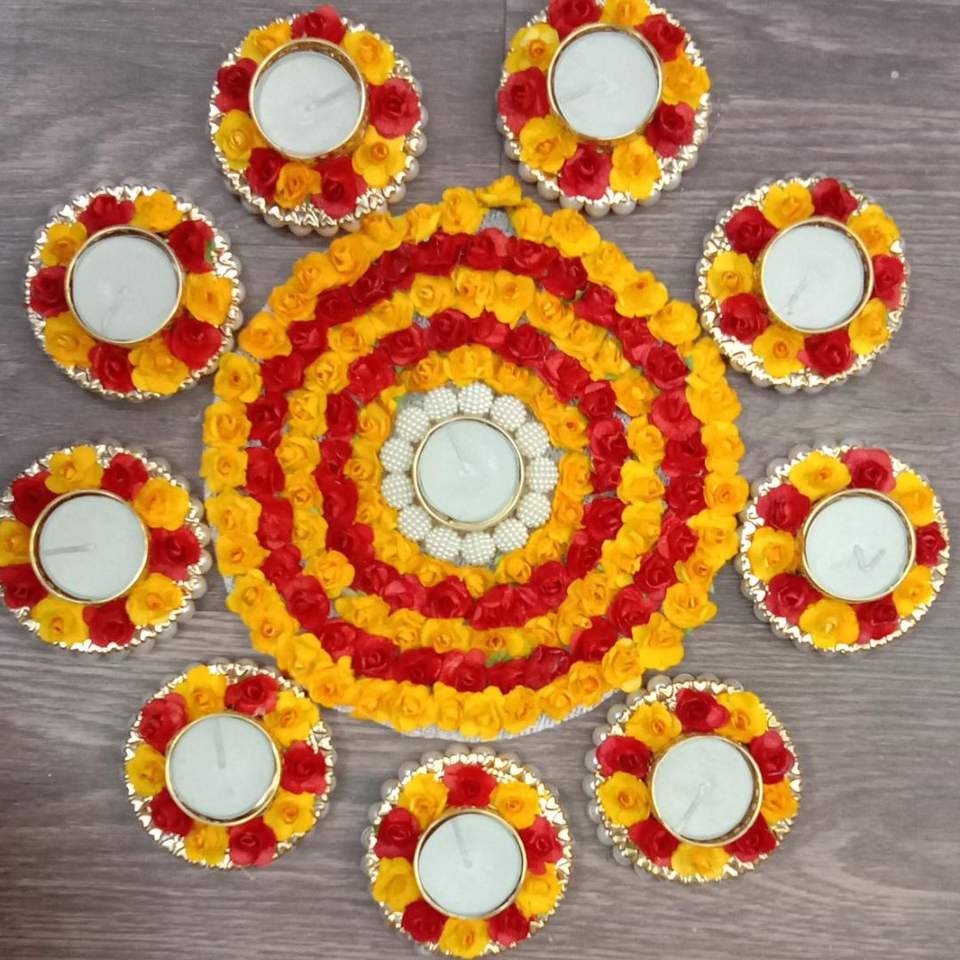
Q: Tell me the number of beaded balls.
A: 13